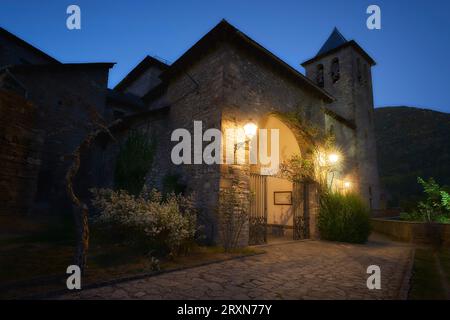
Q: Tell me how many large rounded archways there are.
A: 1